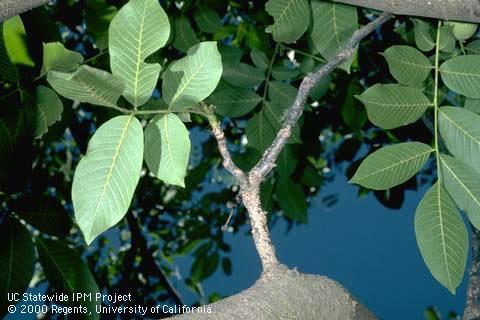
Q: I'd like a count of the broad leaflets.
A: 12